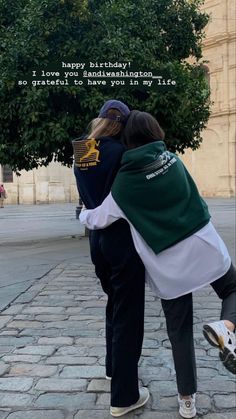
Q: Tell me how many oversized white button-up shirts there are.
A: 1